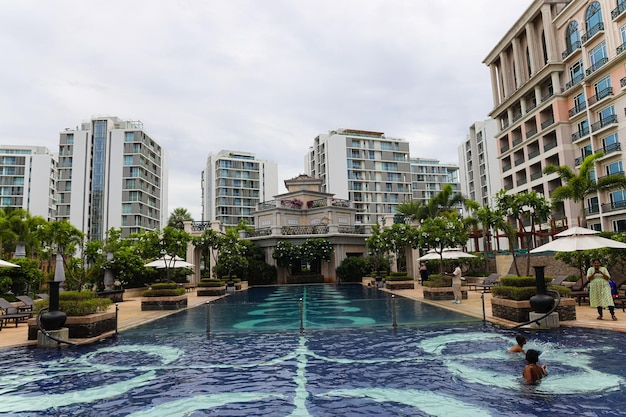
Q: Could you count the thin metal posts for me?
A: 5